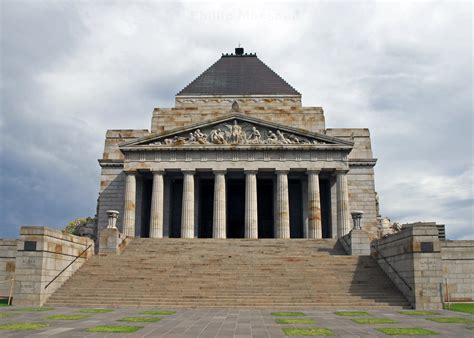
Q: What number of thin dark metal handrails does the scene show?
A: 2